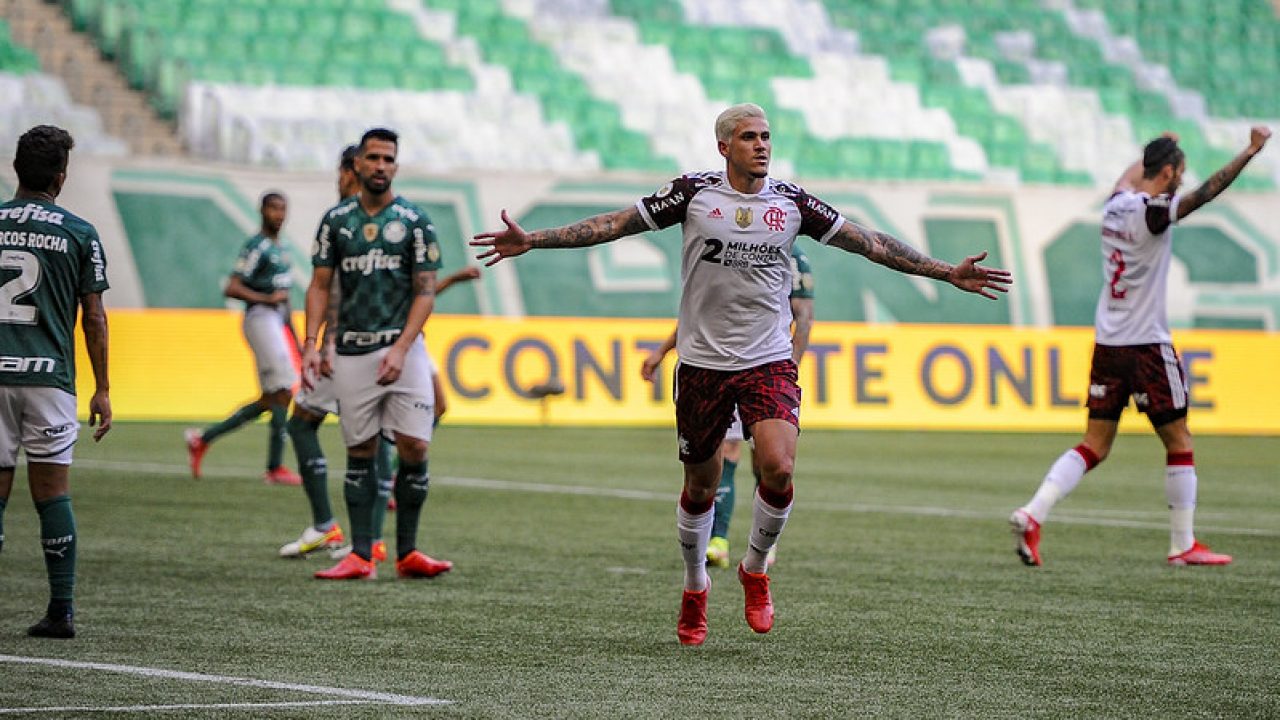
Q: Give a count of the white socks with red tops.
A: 4